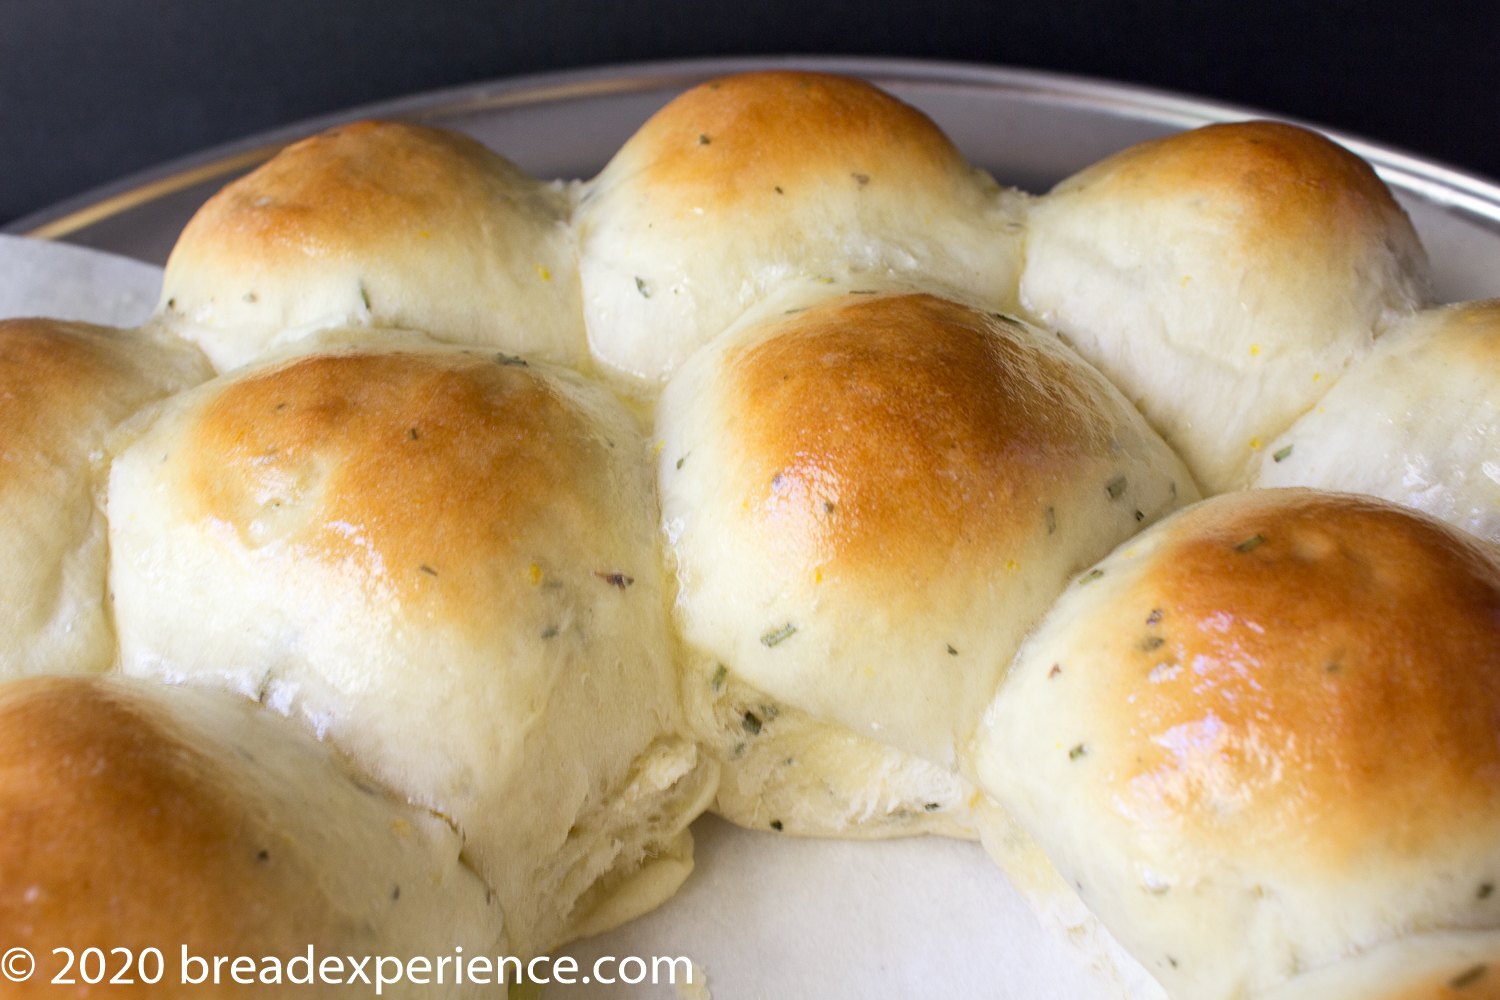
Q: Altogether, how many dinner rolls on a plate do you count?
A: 10